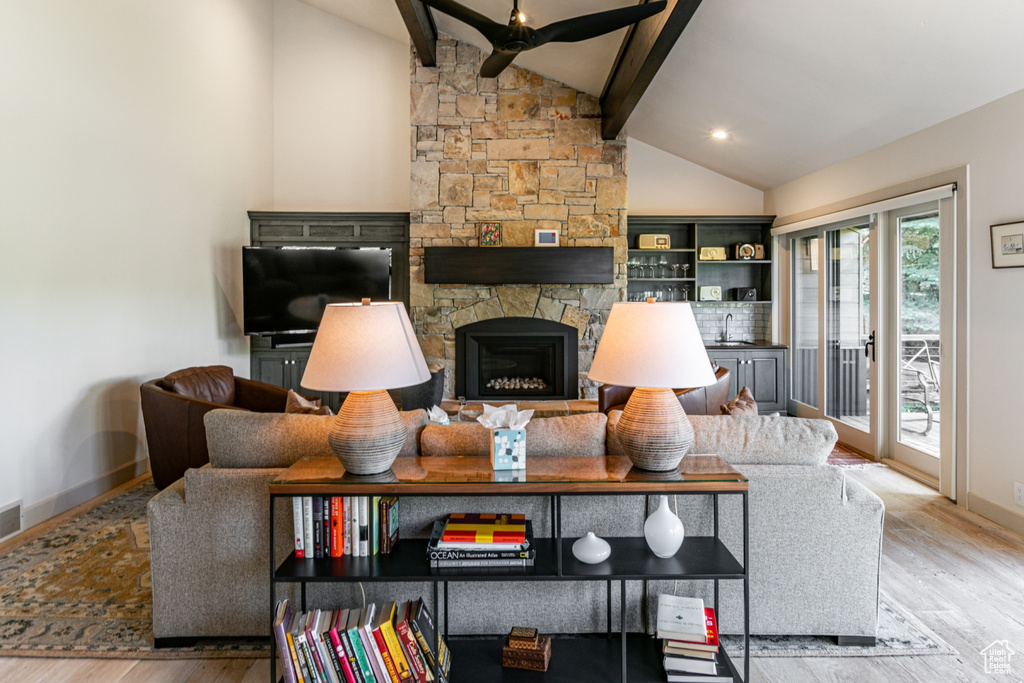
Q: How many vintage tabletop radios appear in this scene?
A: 5